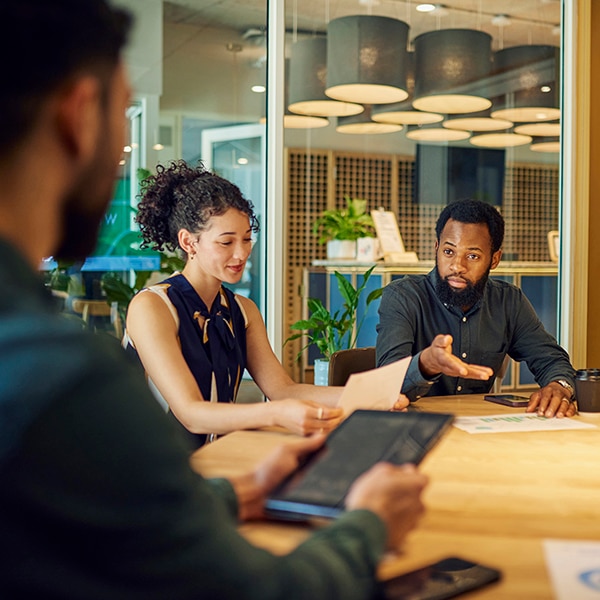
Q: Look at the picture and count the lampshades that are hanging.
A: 12